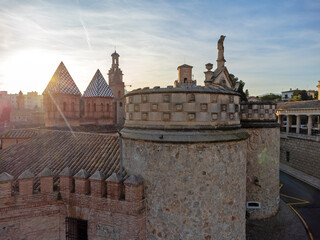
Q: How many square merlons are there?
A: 8